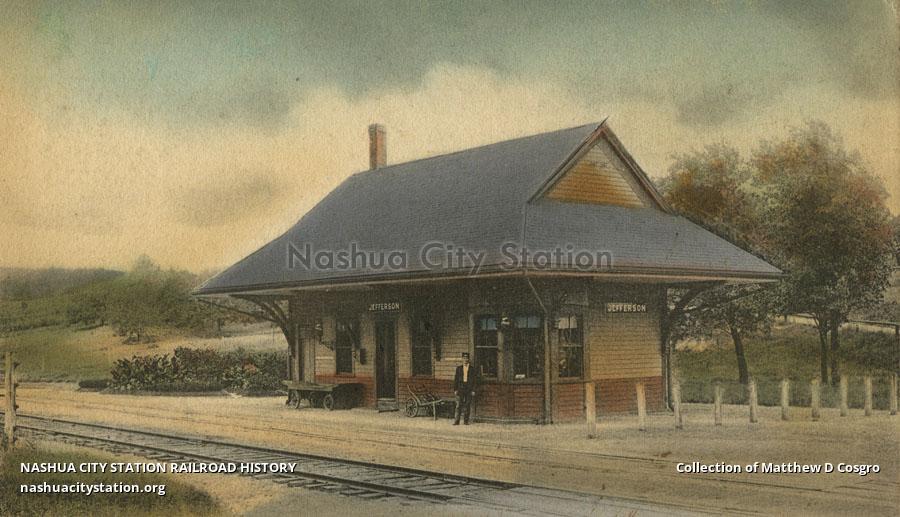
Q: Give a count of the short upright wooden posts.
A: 10